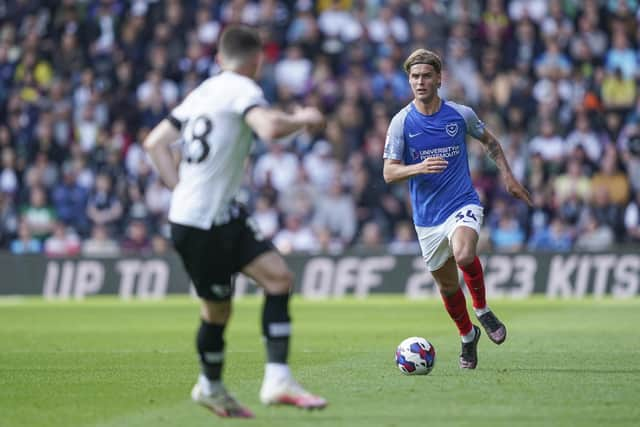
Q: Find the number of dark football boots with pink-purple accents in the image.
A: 2